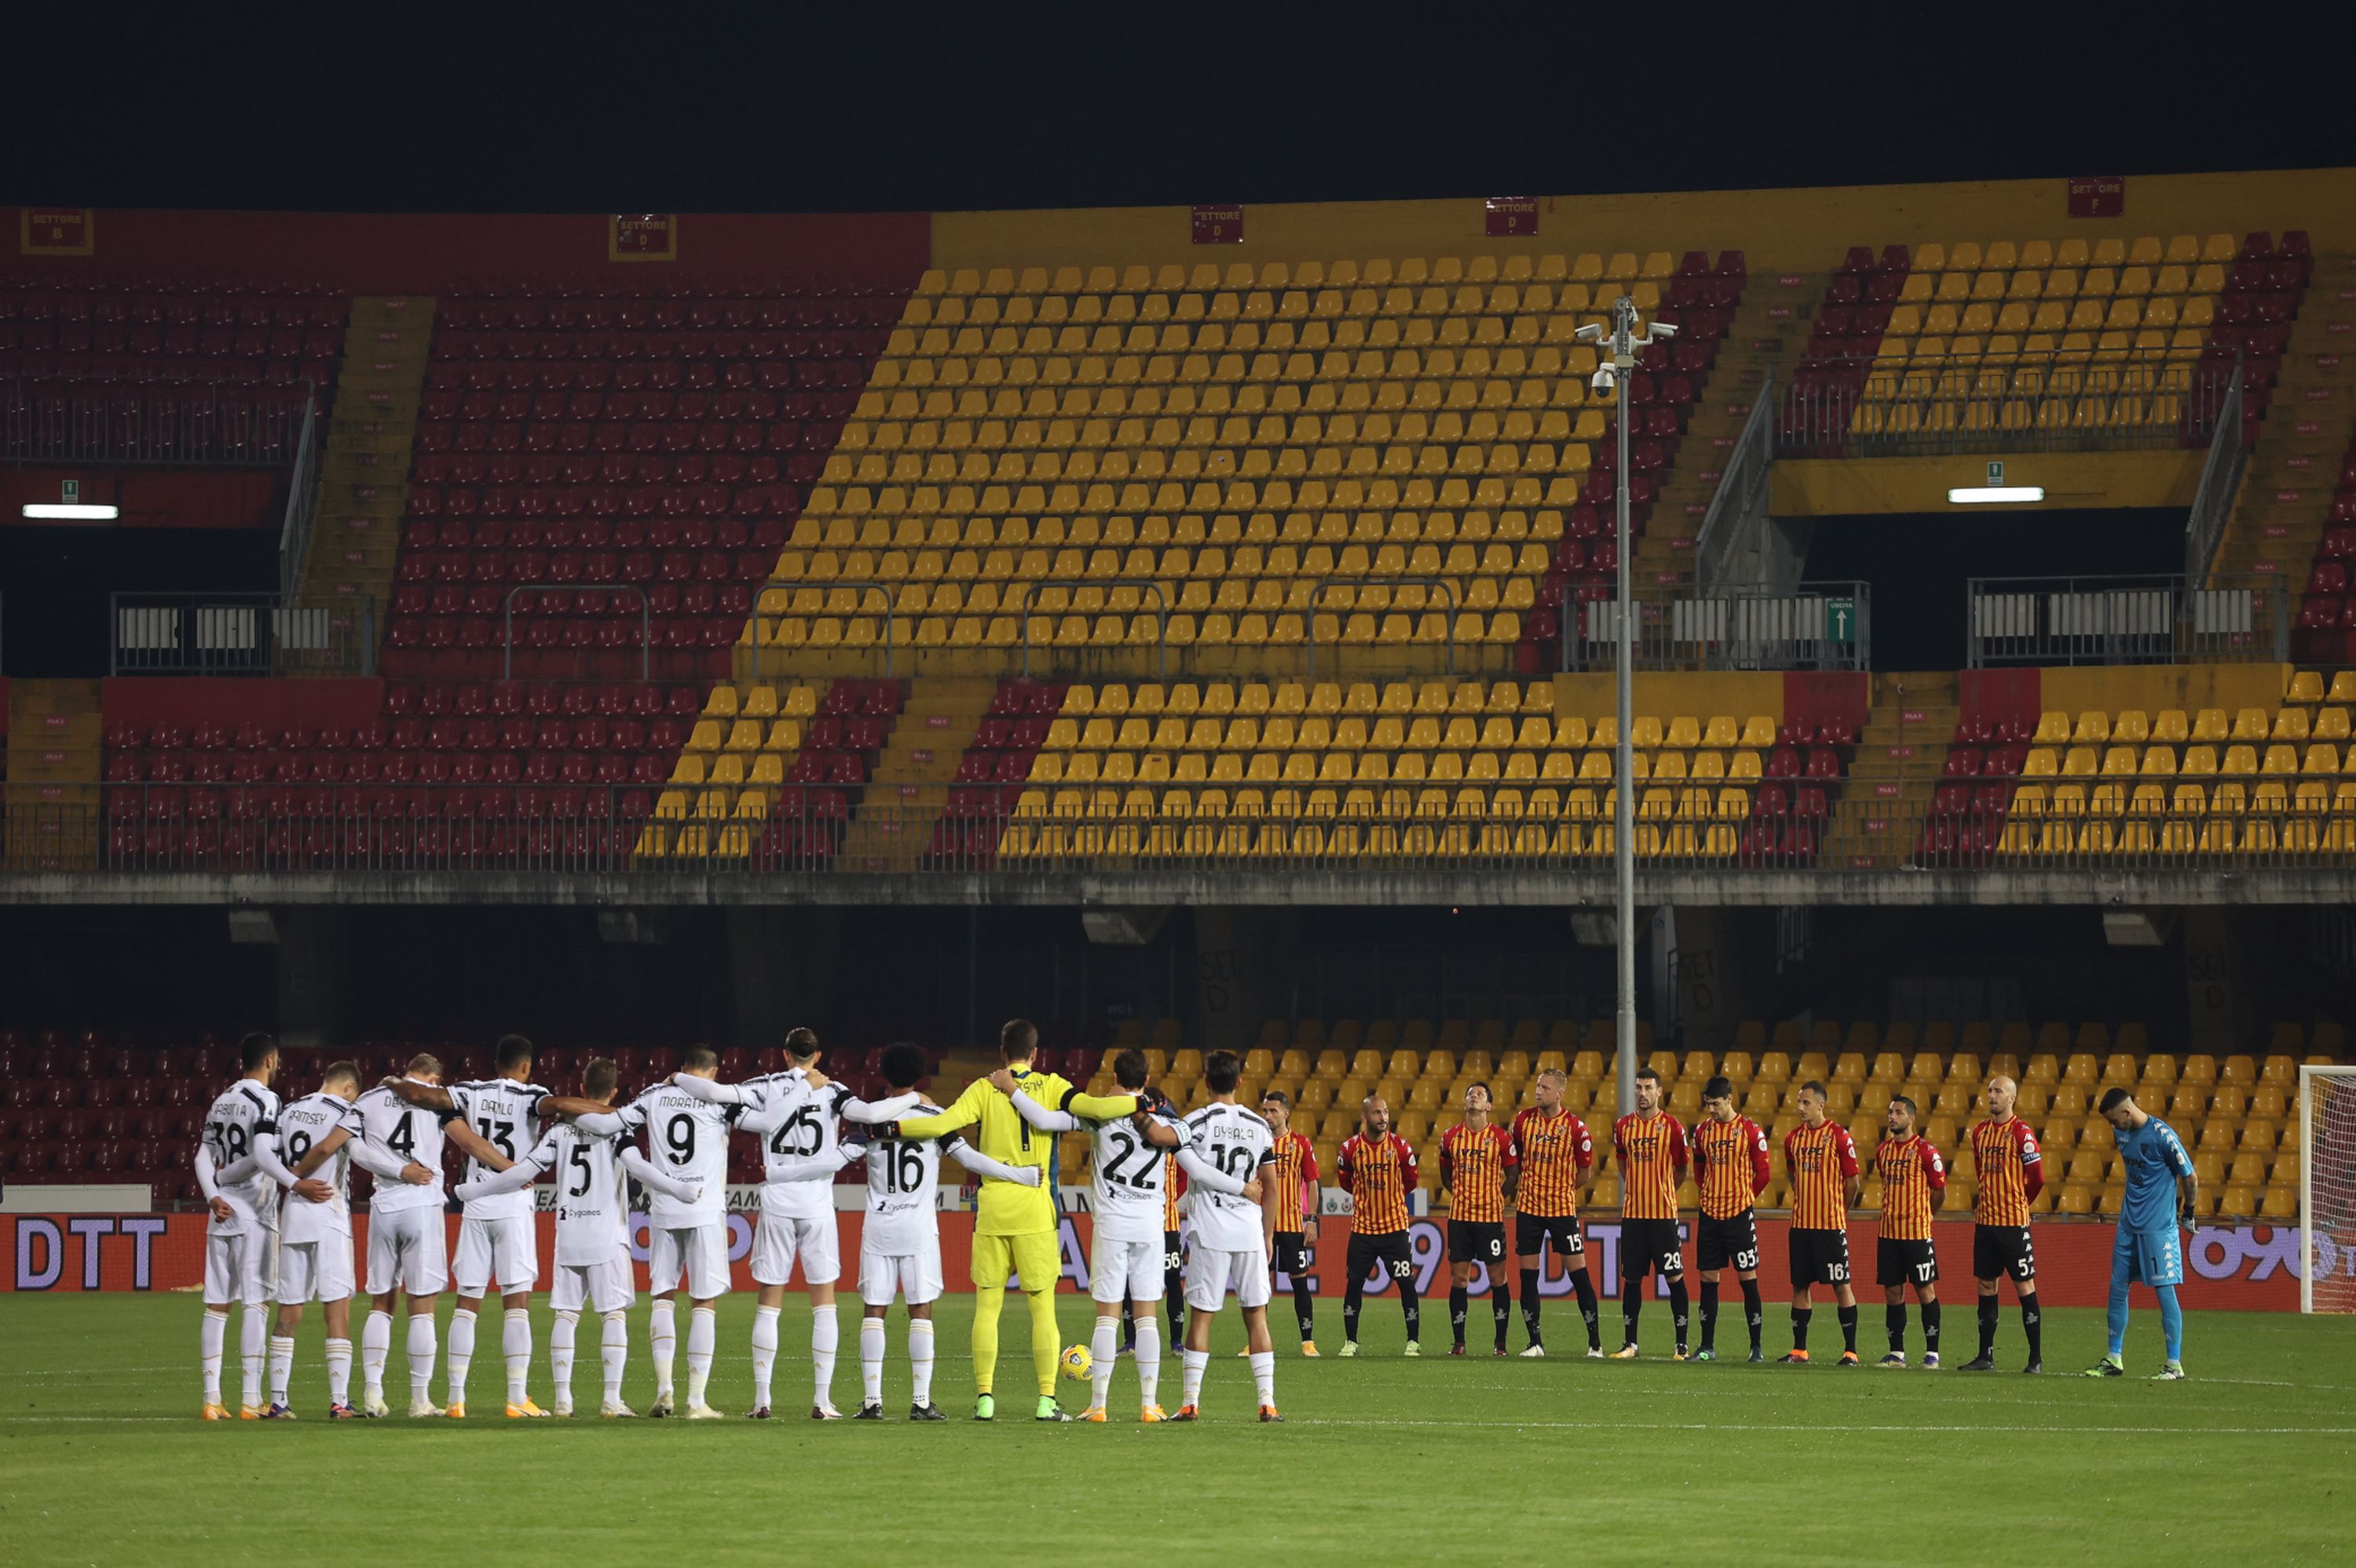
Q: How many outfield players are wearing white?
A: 10